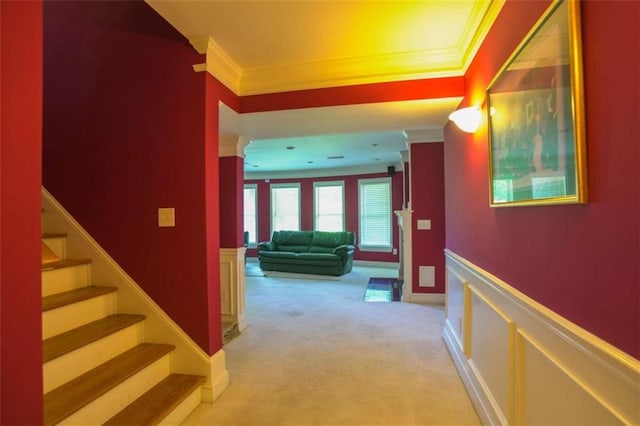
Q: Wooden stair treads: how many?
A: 6